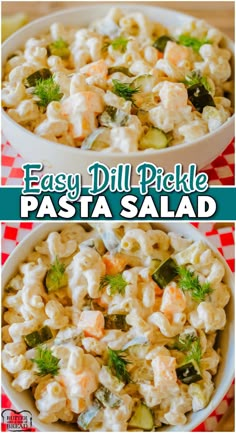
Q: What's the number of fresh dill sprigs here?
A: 12